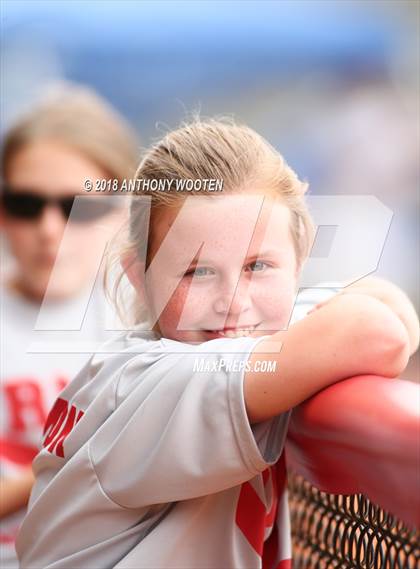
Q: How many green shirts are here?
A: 0